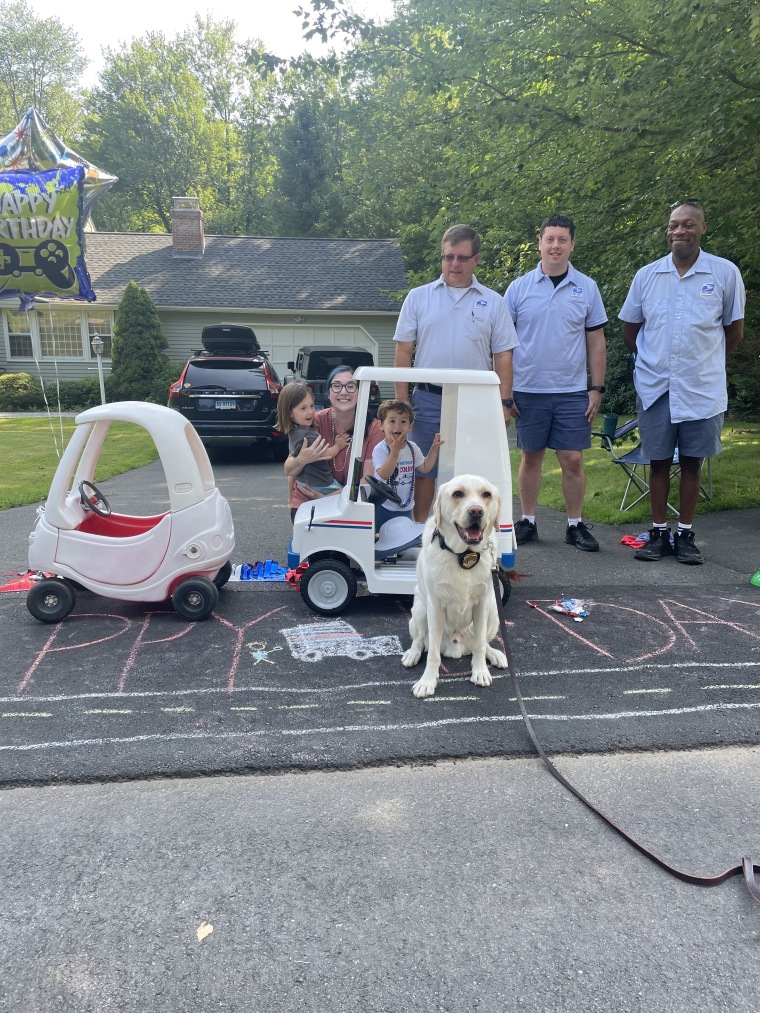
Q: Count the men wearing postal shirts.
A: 3